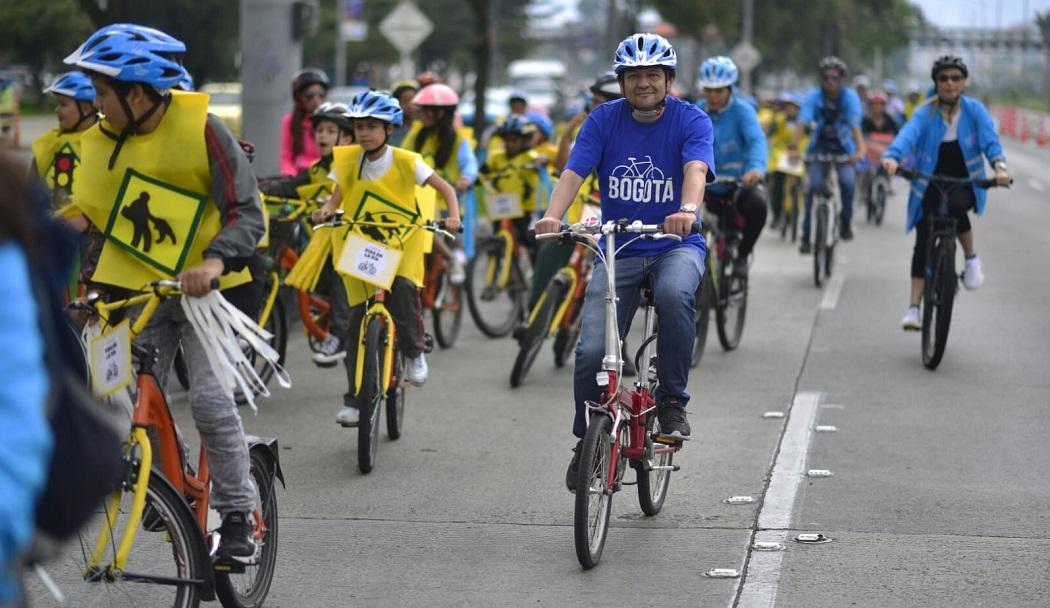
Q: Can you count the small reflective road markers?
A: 7